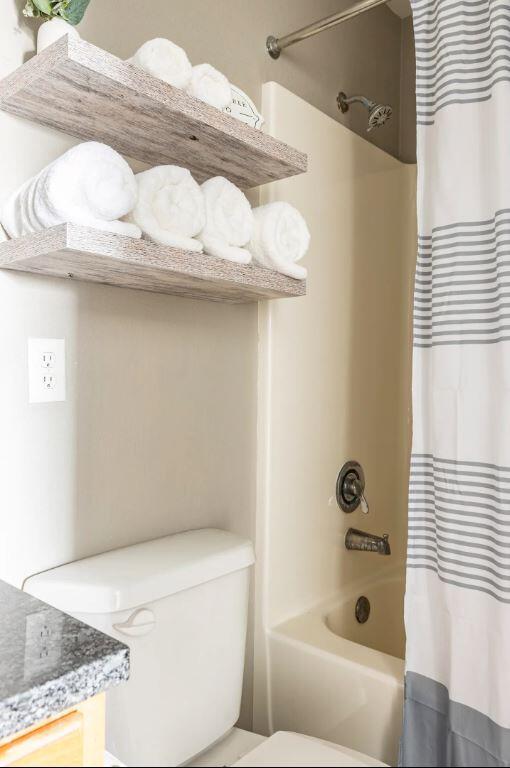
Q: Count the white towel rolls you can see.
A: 6